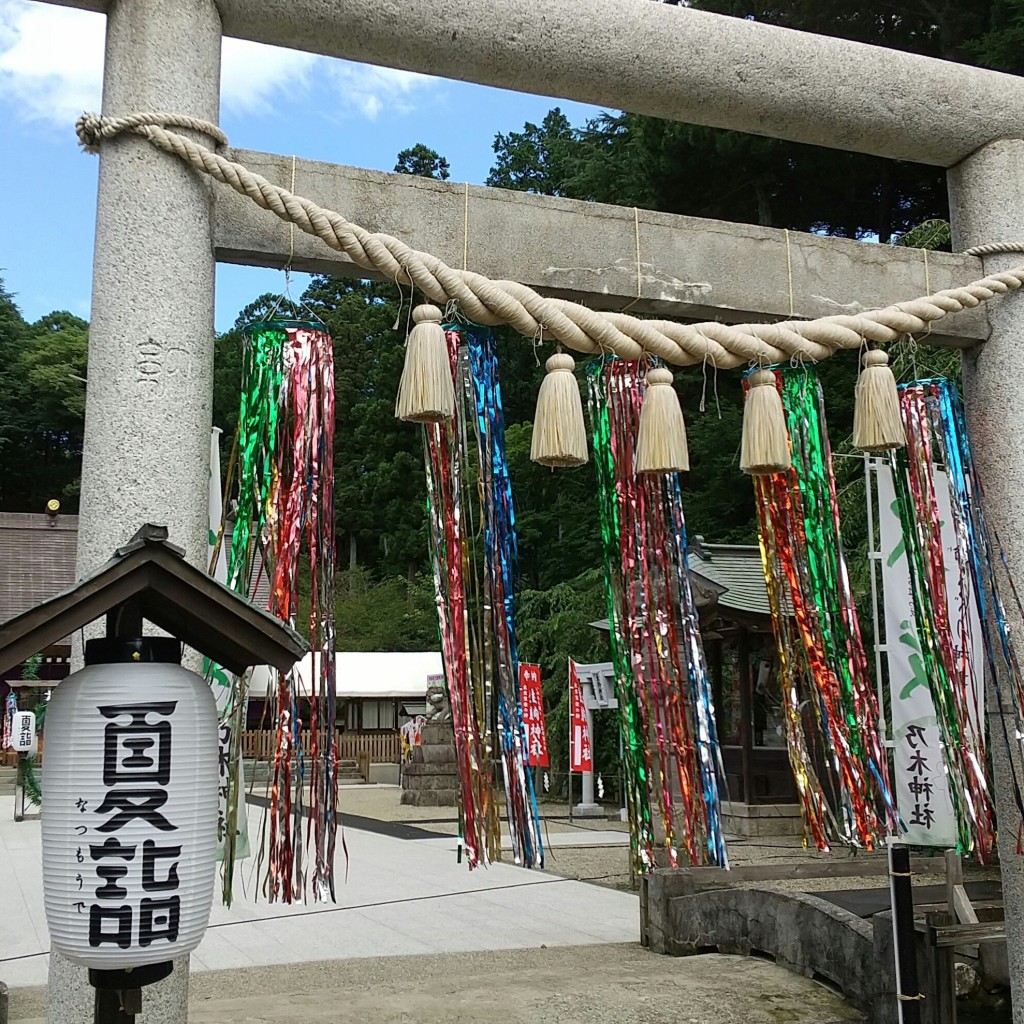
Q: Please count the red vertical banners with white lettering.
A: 2